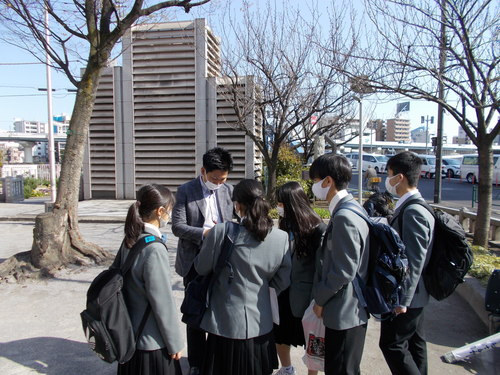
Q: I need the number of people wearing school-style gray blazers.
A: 5